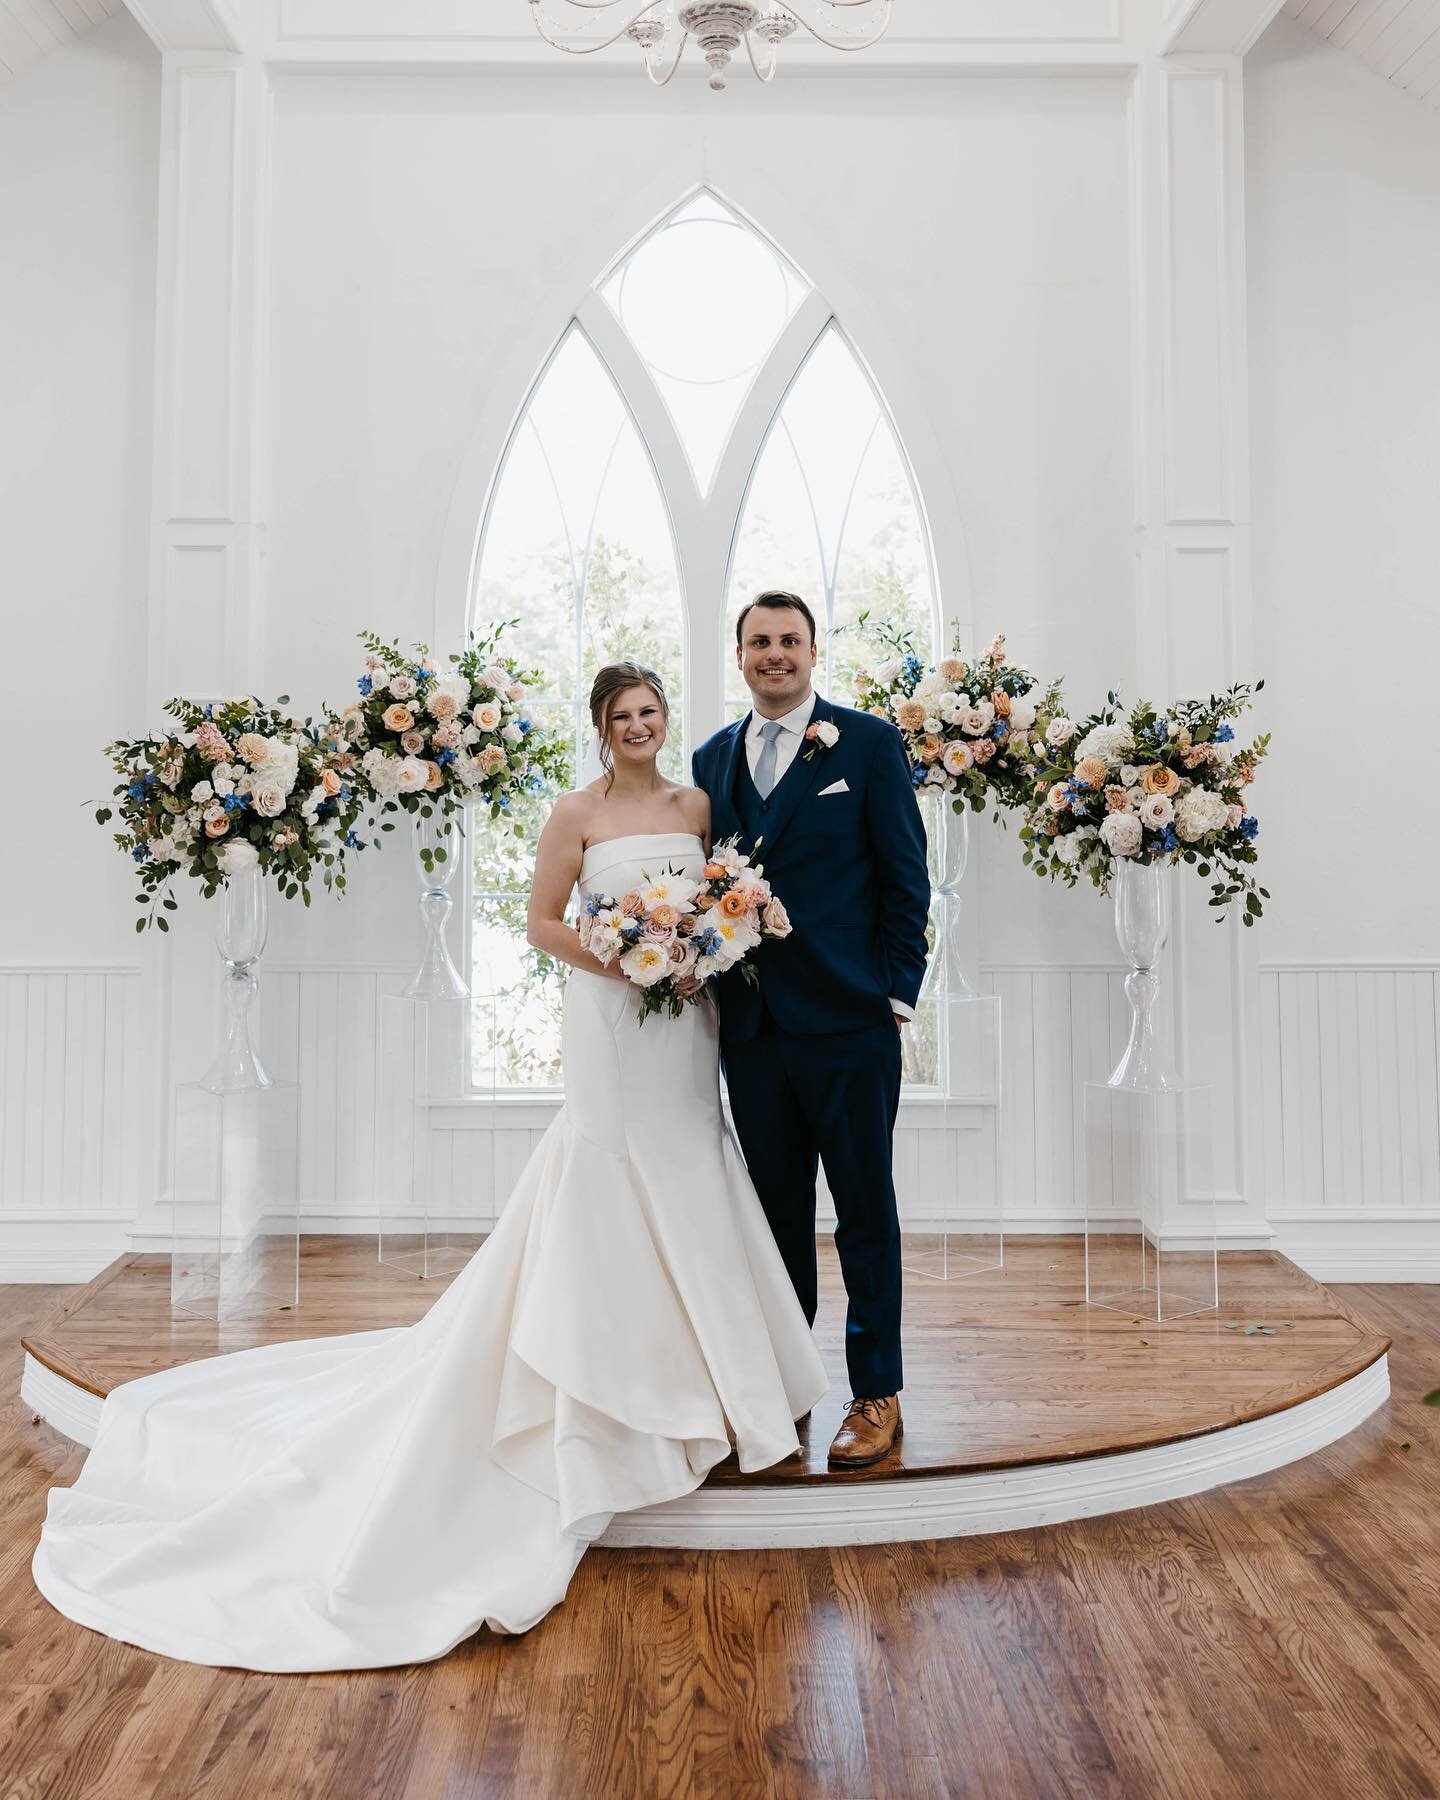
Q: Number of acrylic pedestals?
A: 4